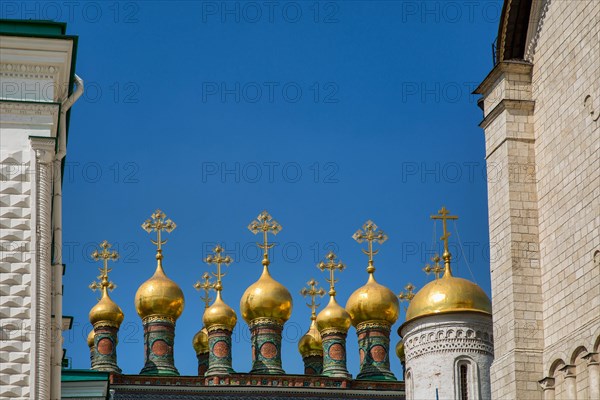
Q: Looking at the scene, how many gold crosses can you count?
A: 12